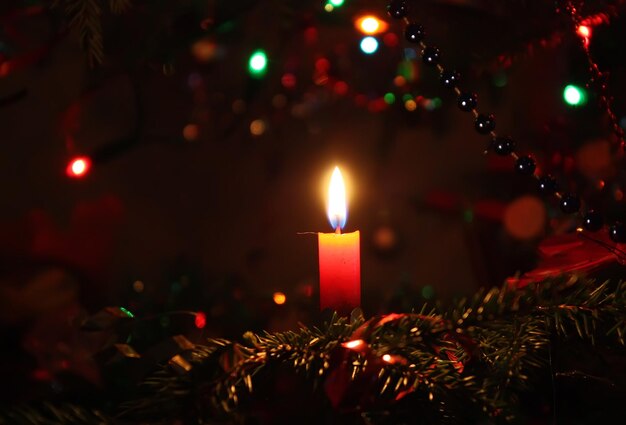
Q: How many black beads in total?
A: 12